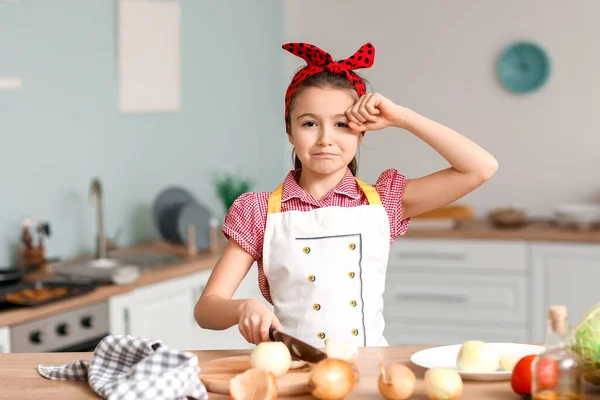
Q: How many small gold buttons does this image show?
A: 8